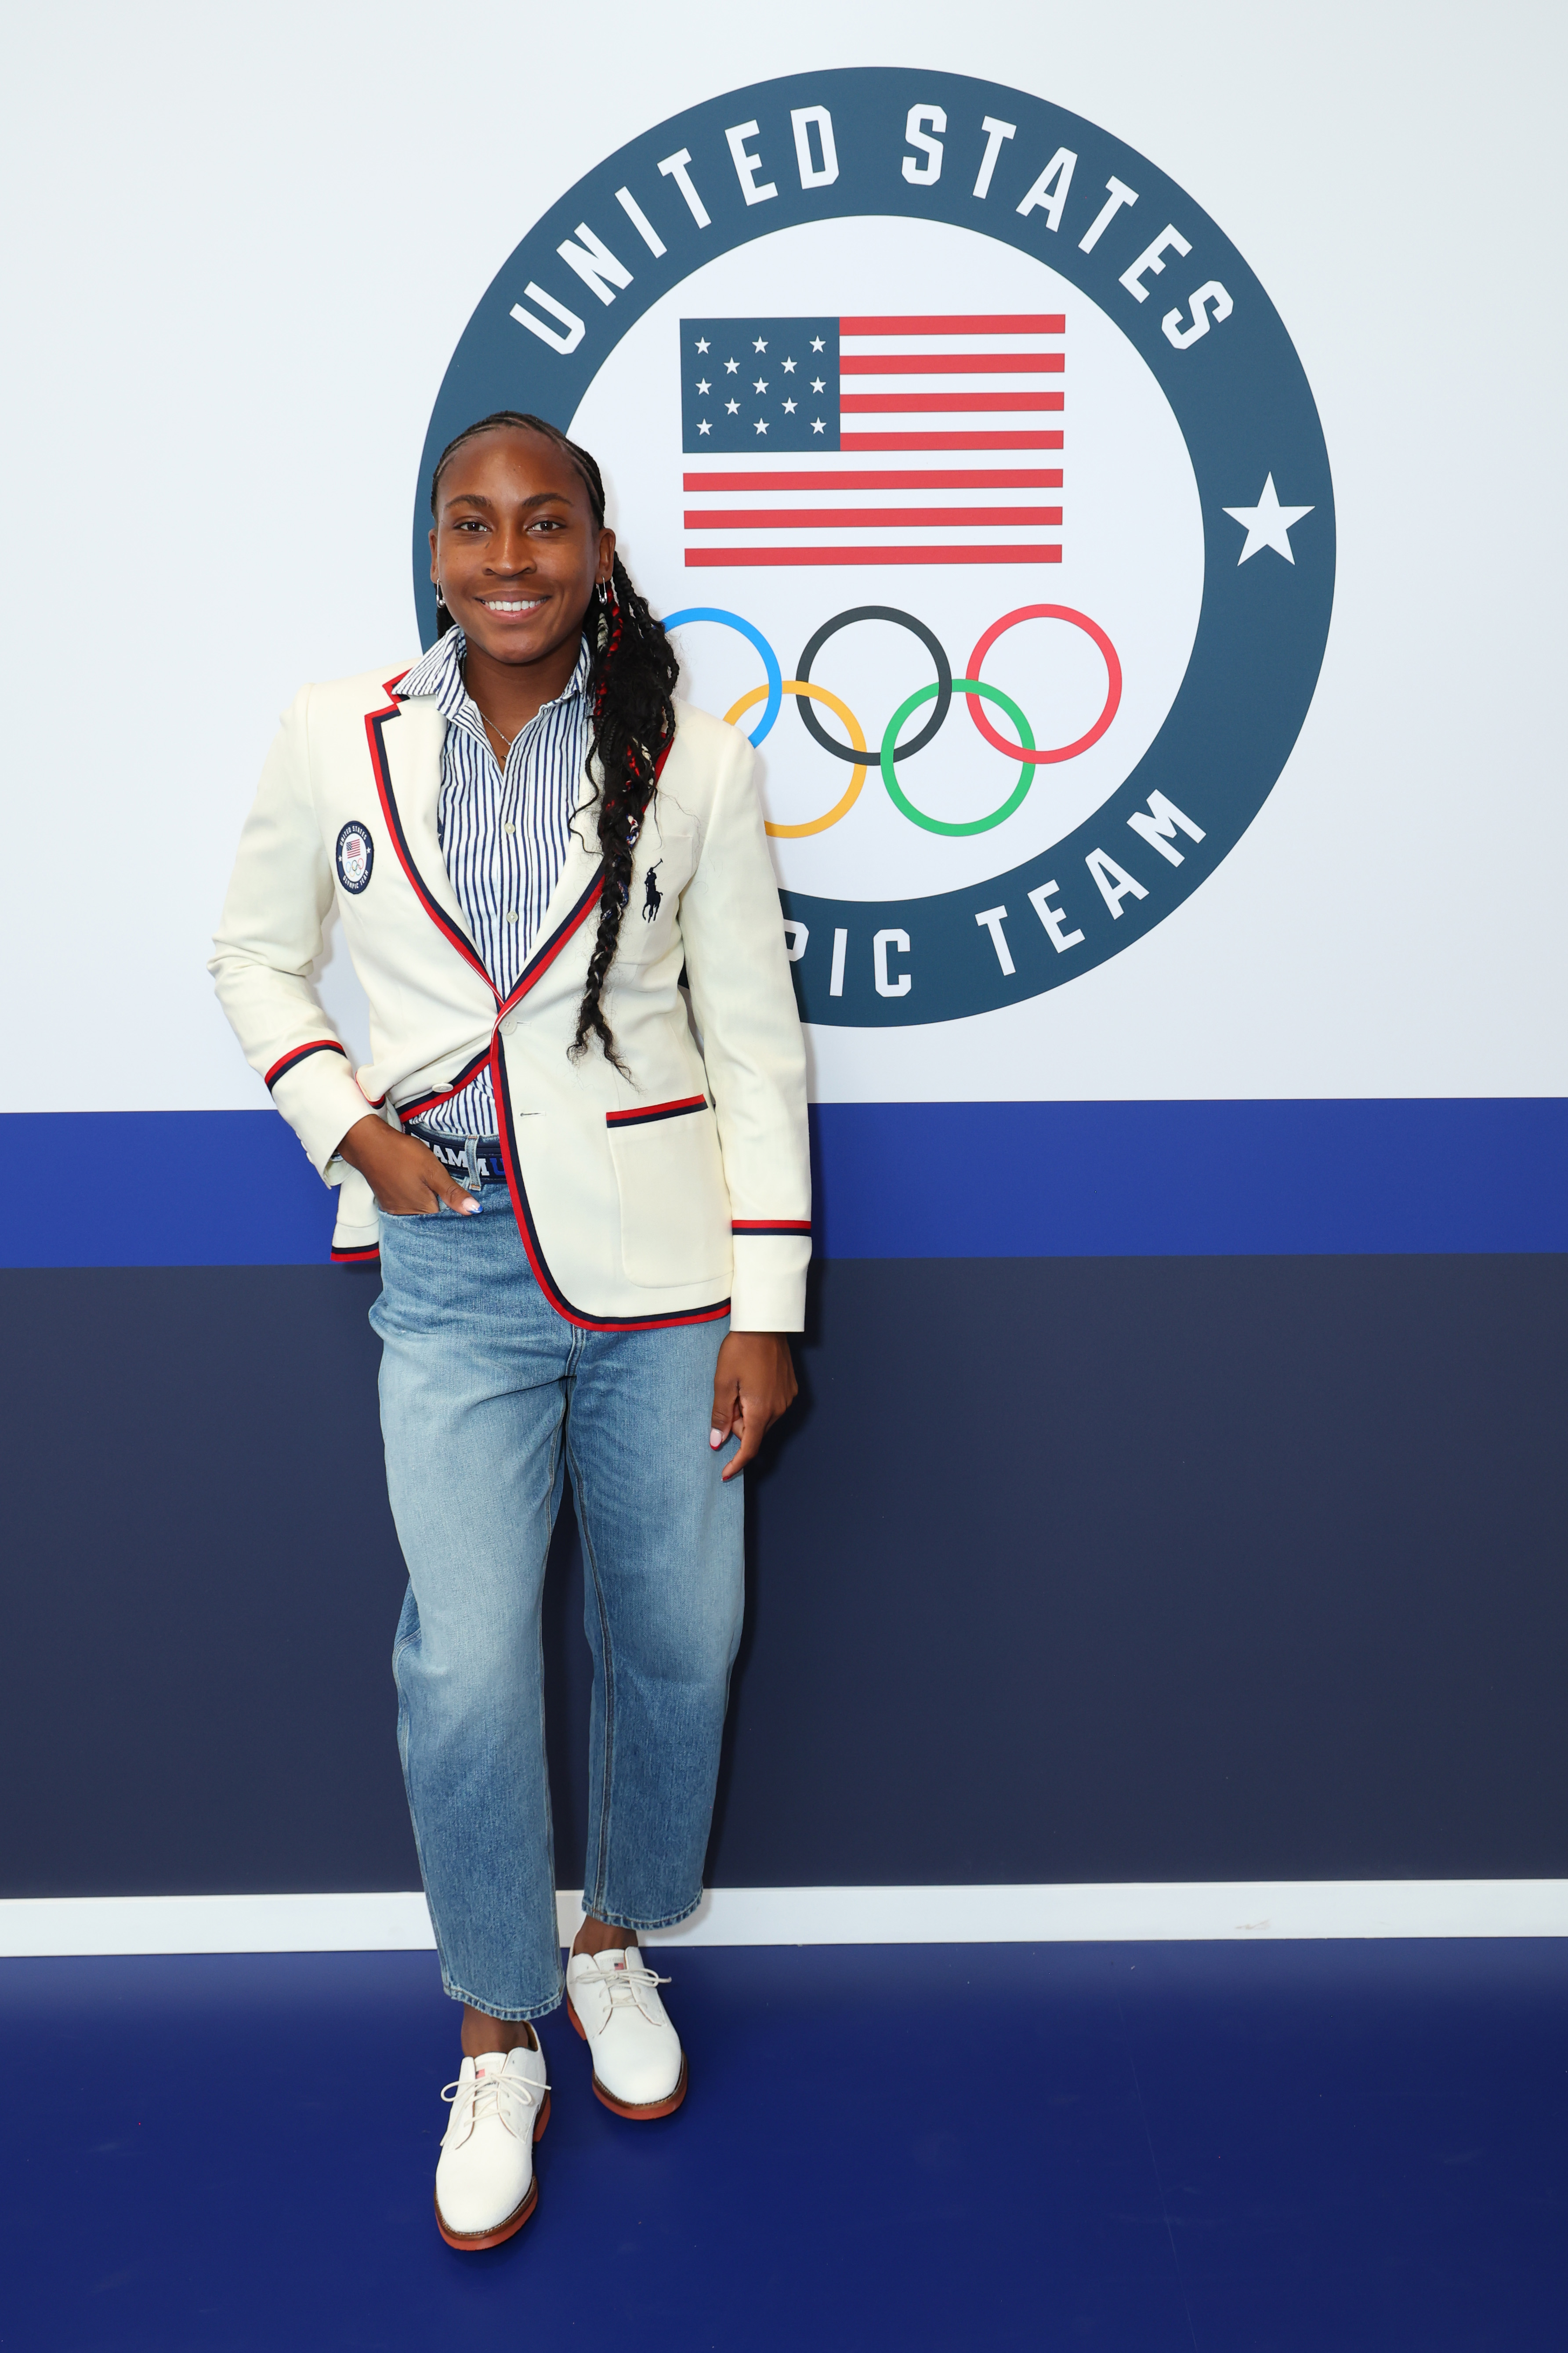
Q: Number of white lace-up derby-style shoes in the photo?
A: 2